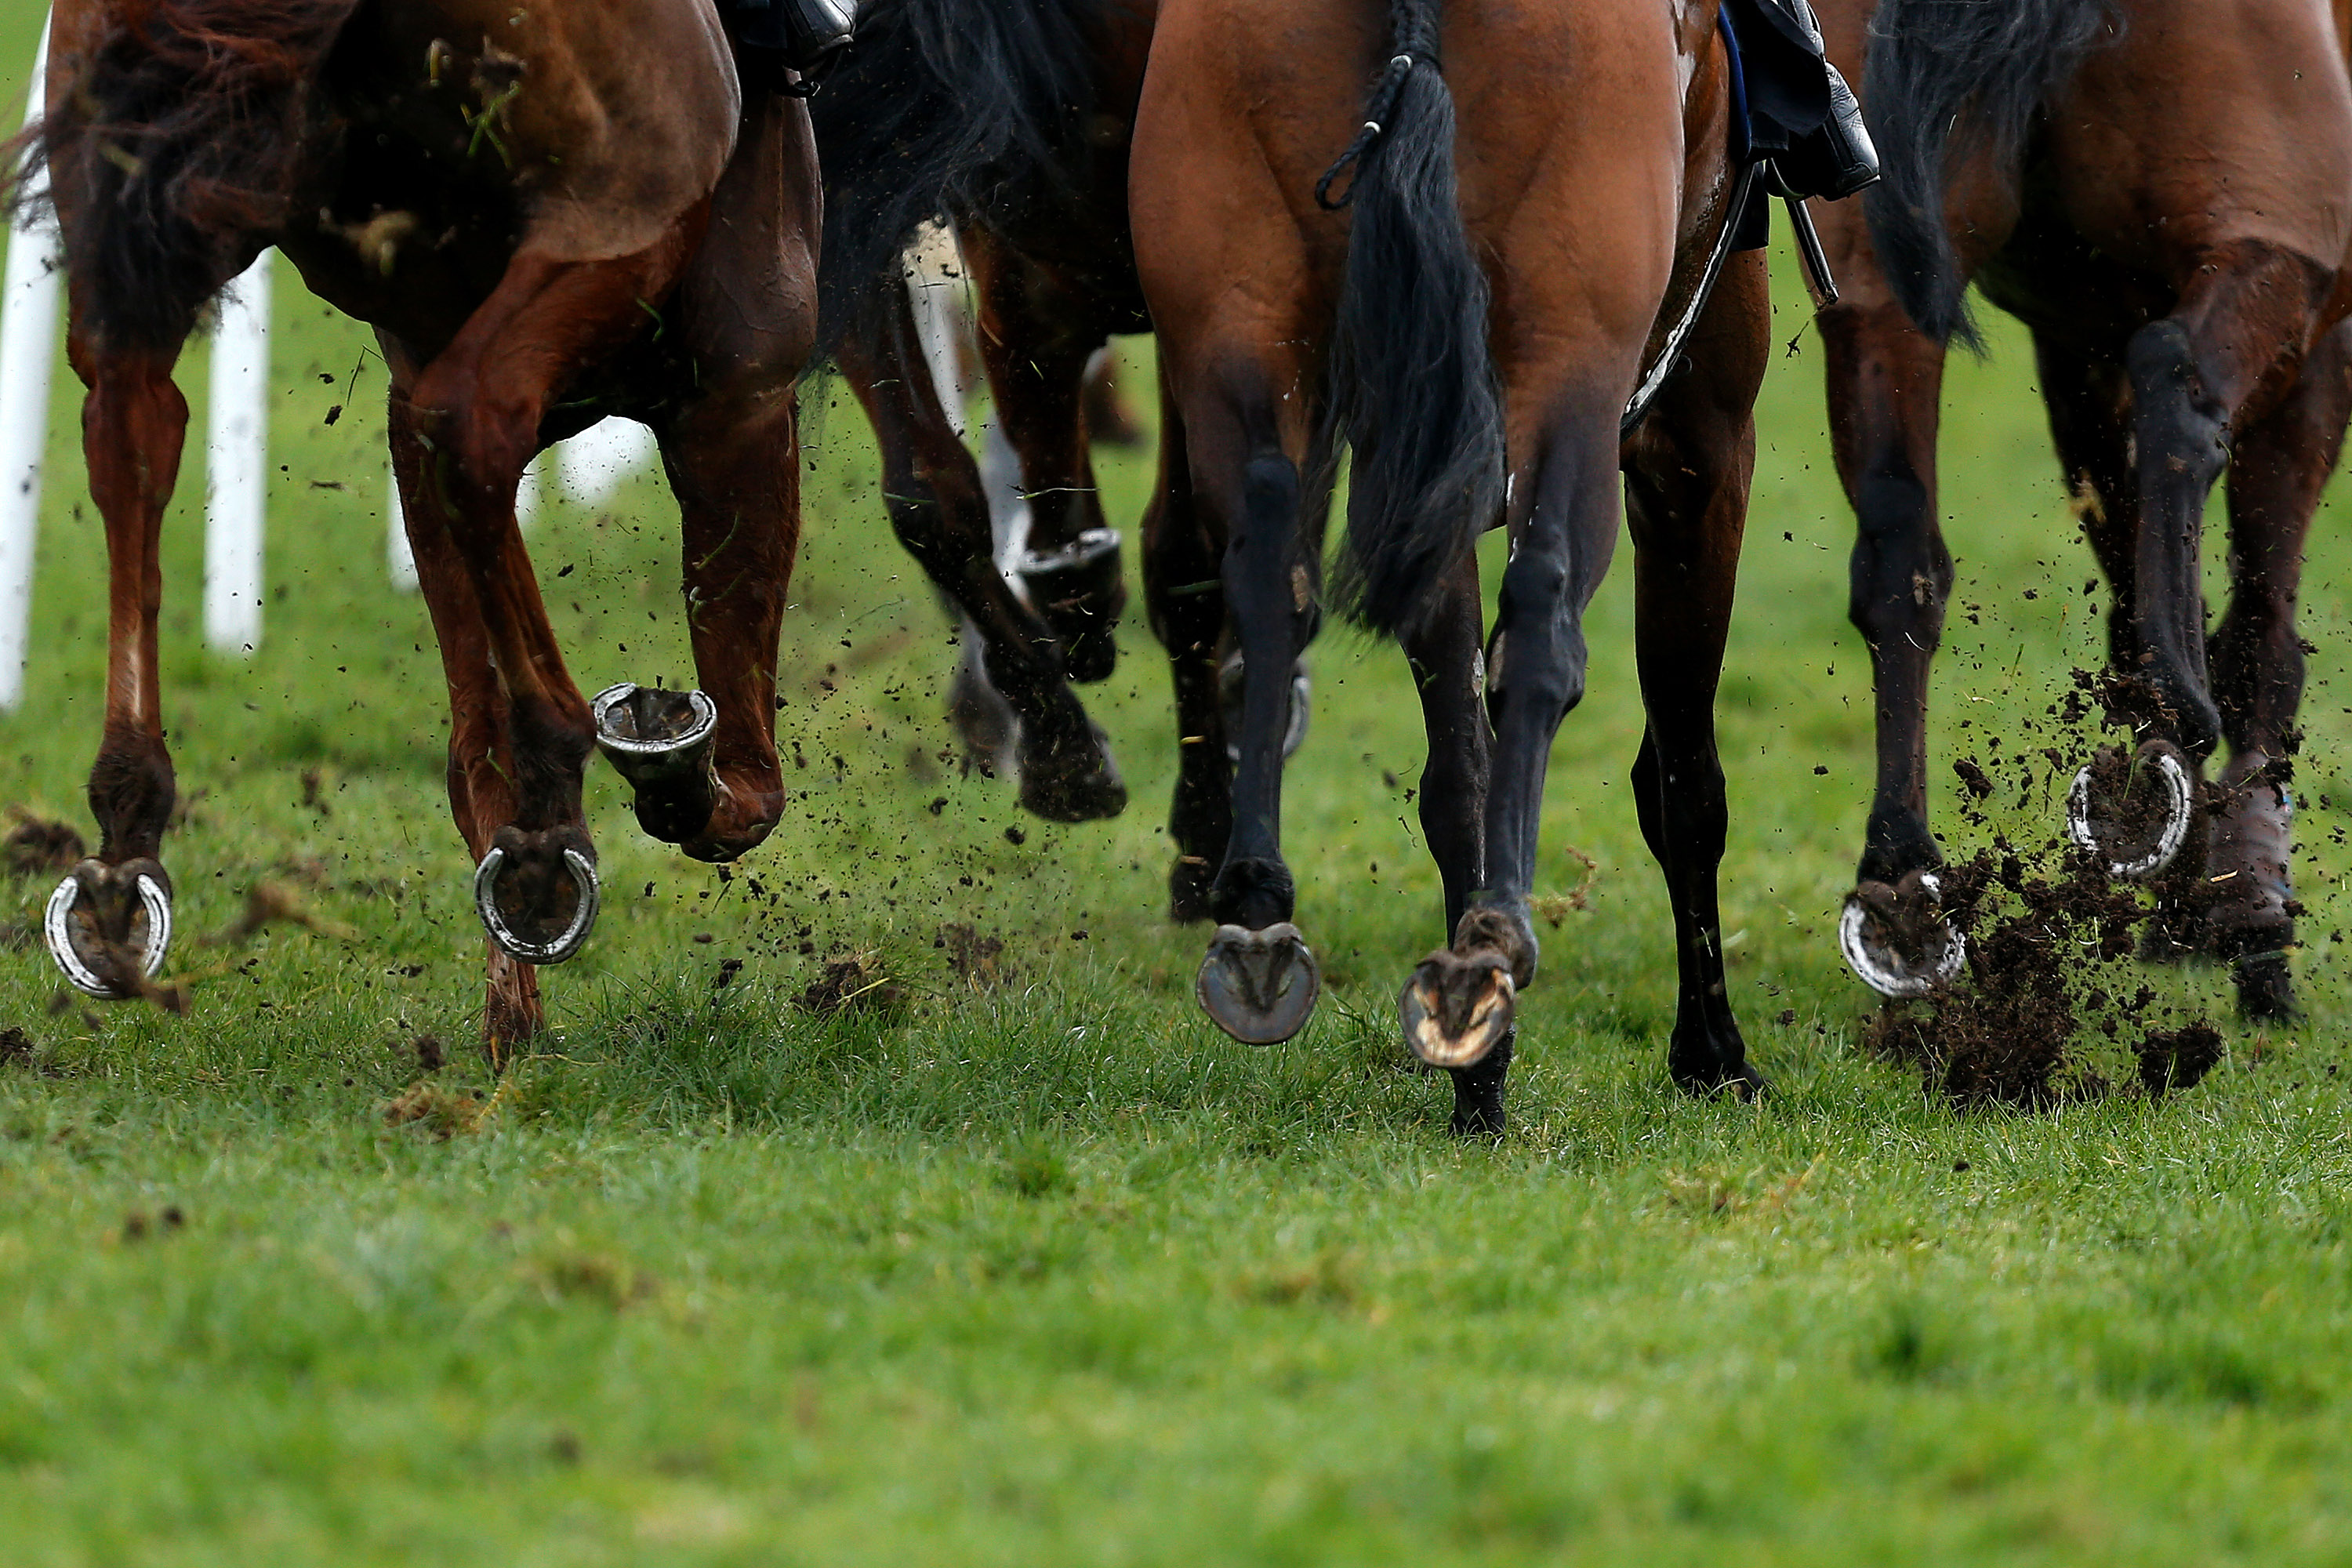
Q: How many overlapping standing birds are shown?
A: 0